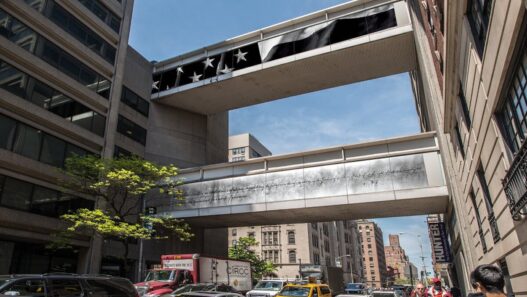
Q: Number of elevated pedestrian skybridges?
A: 2